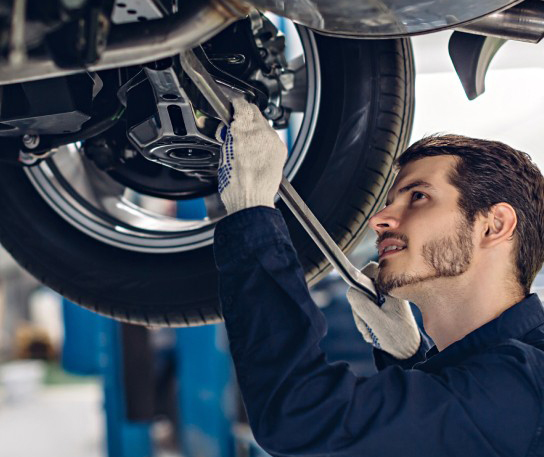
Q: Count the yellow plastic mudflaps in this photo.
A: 0